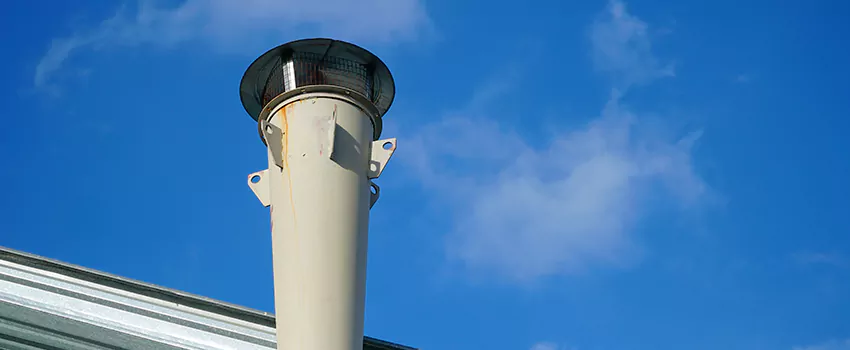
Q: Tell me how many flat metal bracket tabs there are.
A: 5